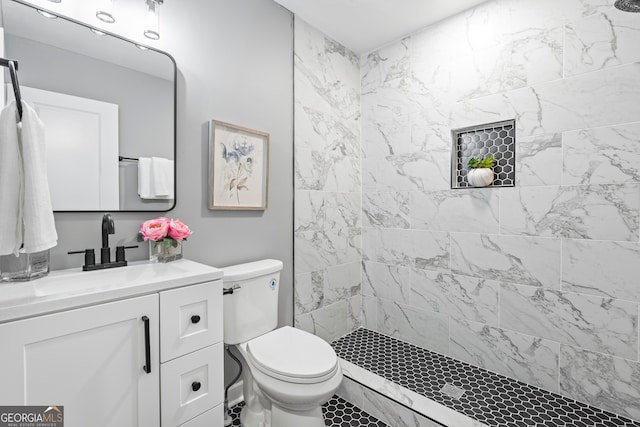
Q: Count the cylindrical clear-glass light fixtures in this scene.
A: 3